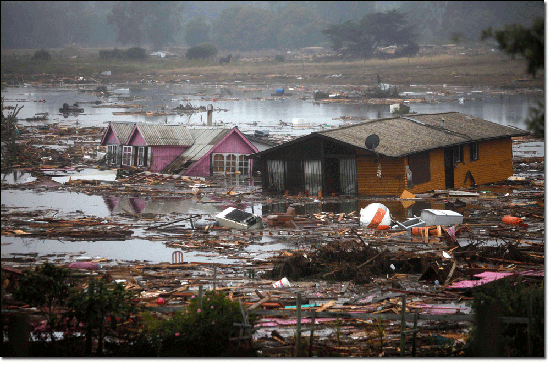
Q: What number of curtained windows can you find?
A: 3